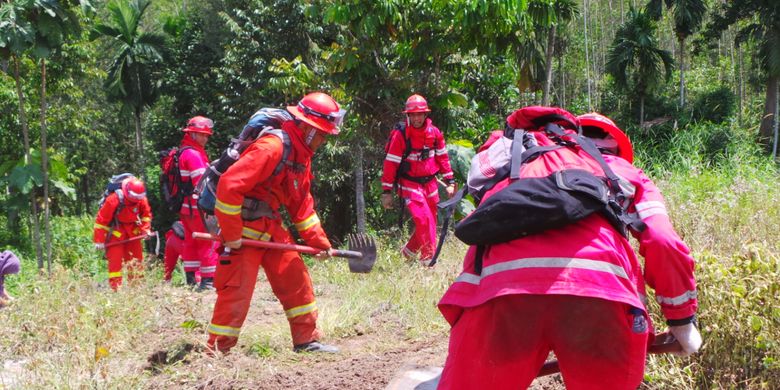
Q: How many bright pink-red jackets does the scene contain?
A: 3